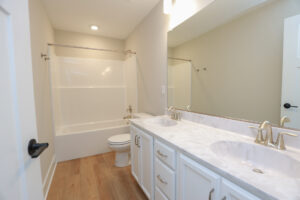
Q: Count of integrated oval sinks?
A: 2